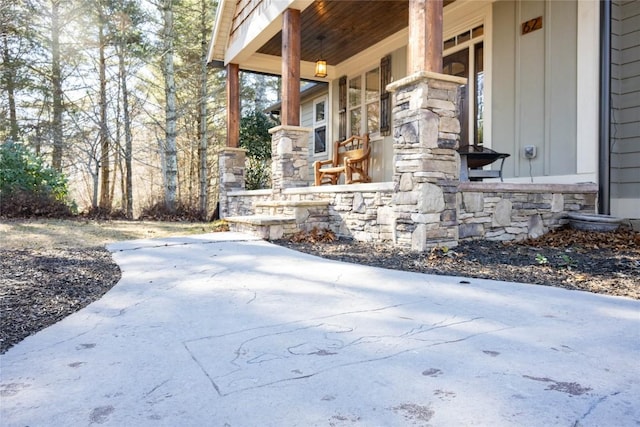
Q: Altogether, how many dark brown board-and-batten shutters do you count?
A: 2